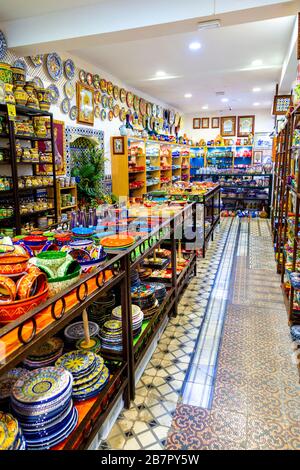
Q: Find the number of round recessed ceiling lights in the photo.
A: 8